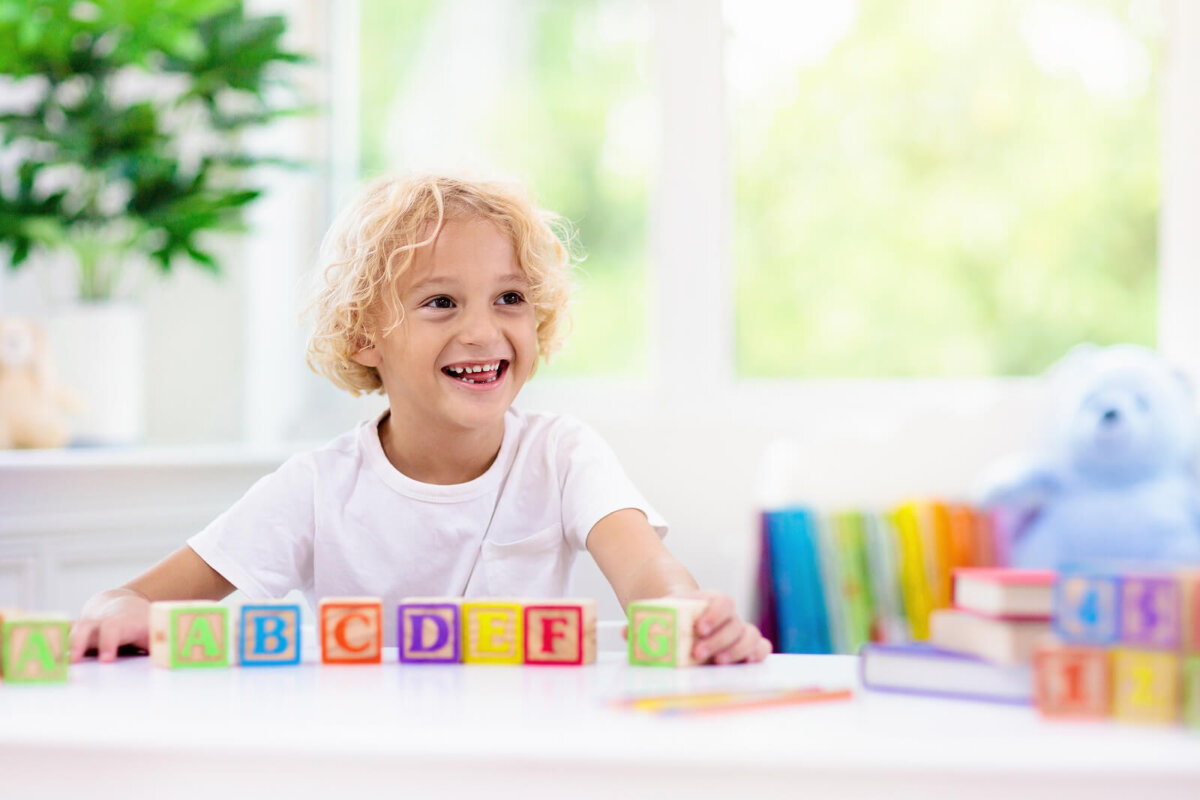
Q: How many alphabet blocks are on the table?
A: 8